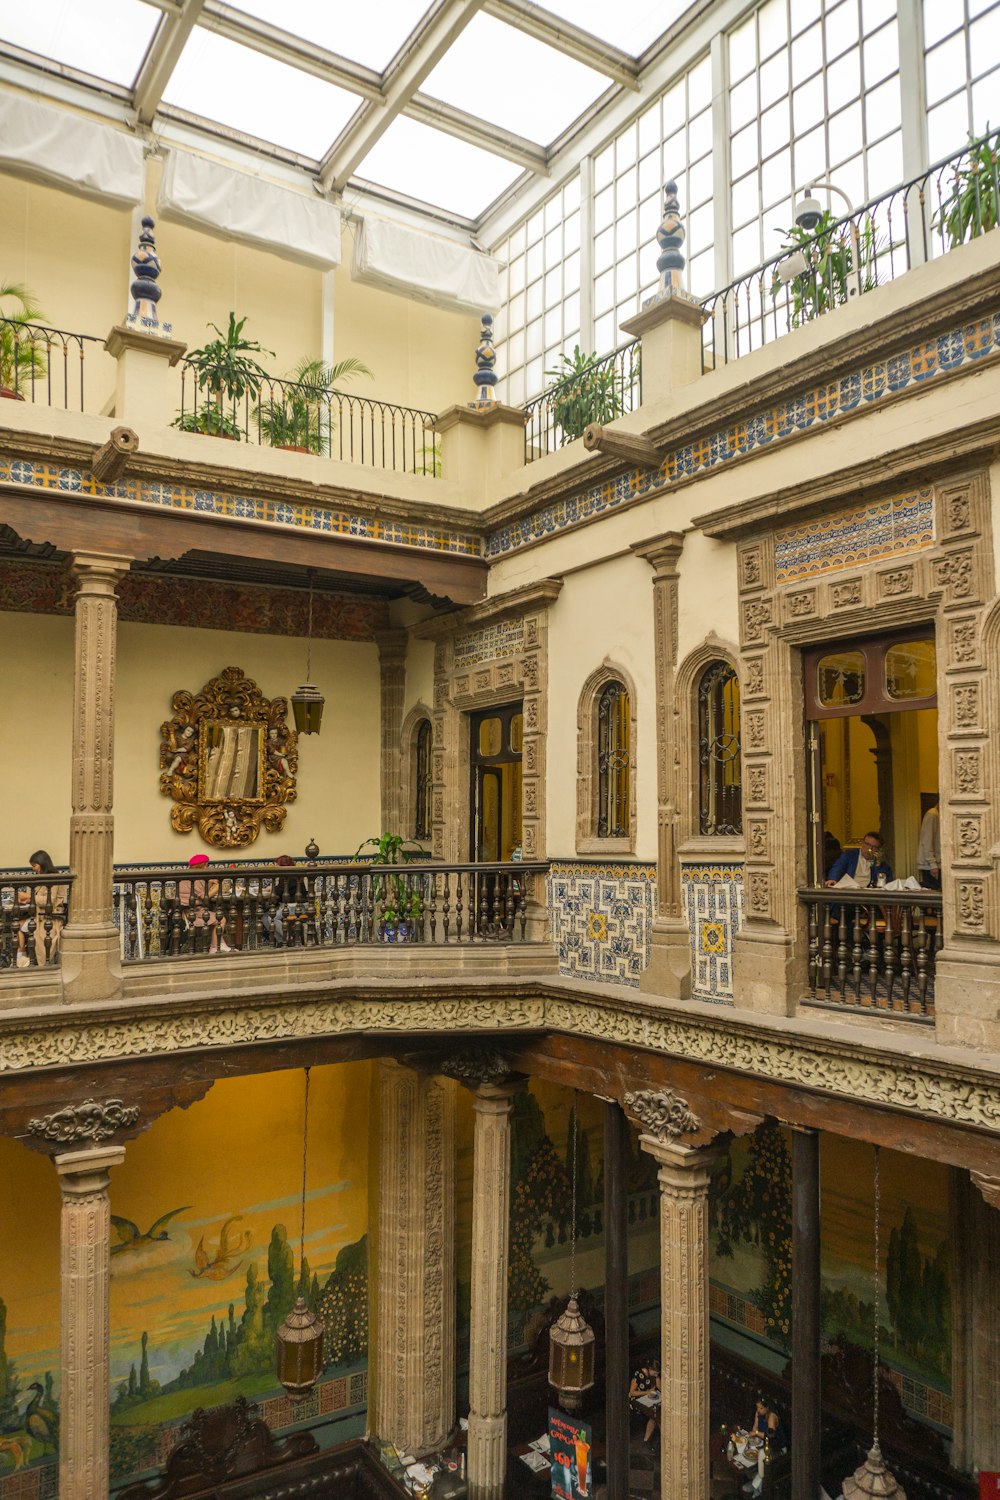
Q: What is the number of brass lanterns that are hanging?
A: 4